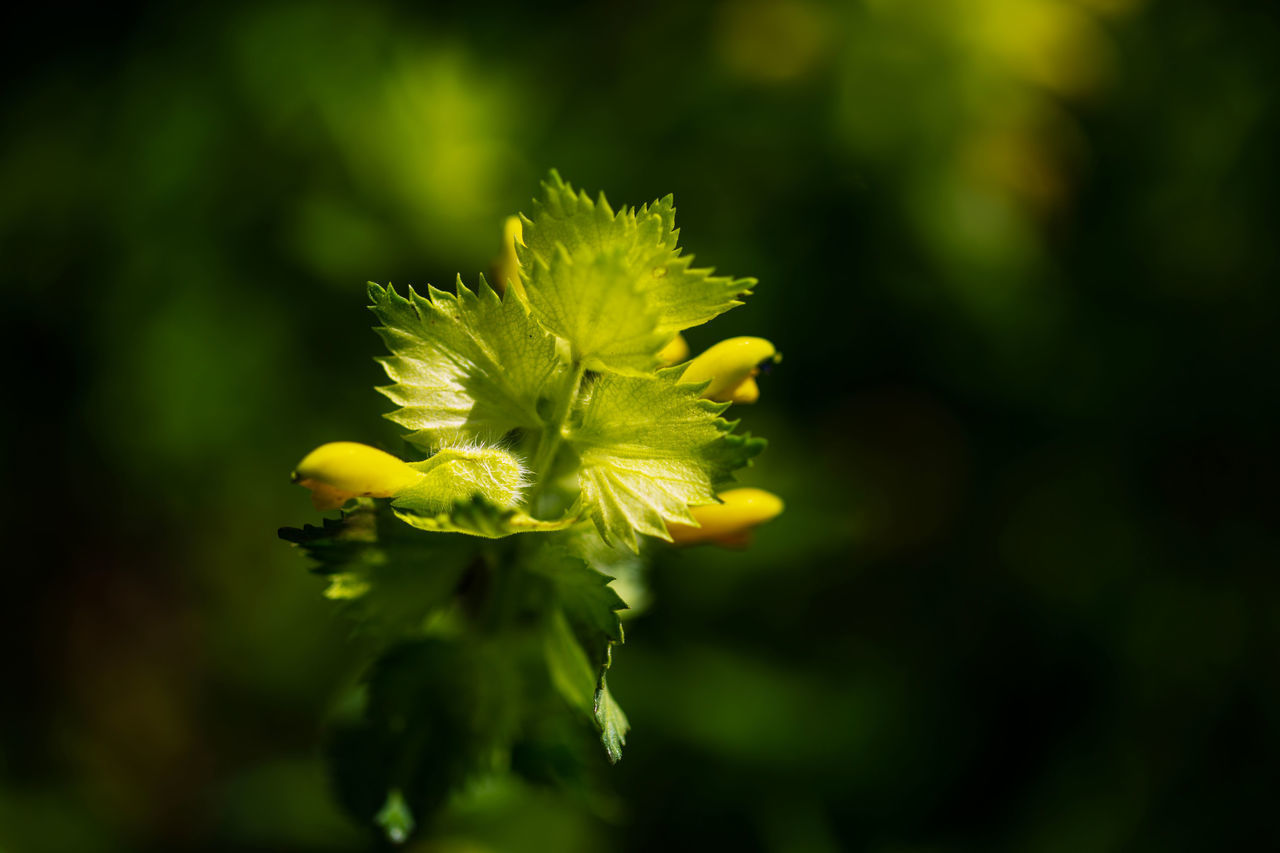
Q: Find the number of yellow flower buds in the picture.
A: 5